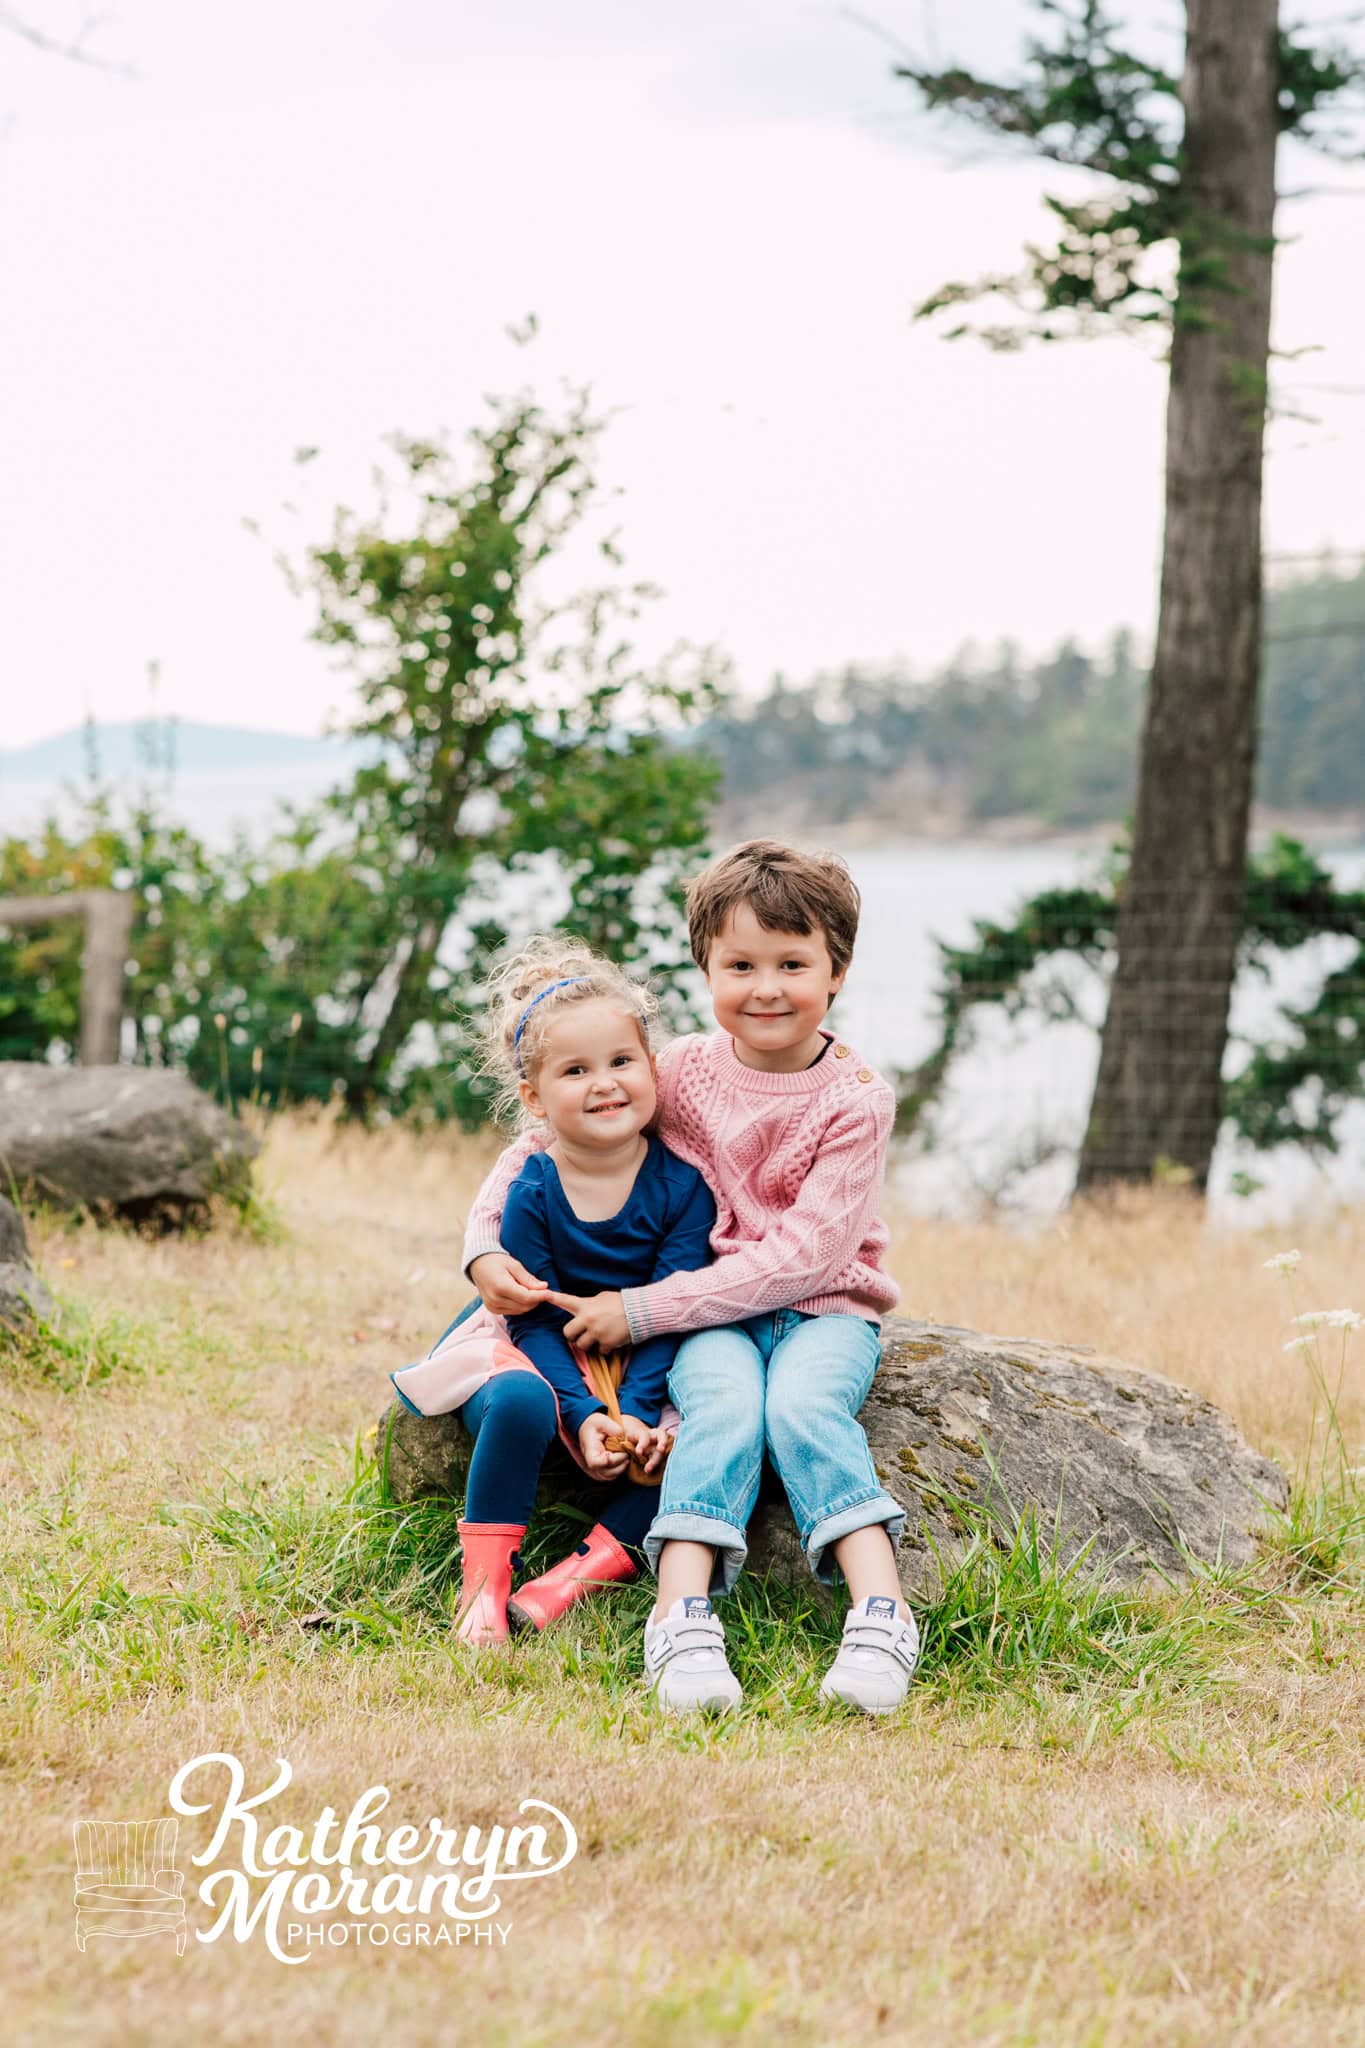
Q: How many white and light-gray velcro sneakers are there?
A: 2